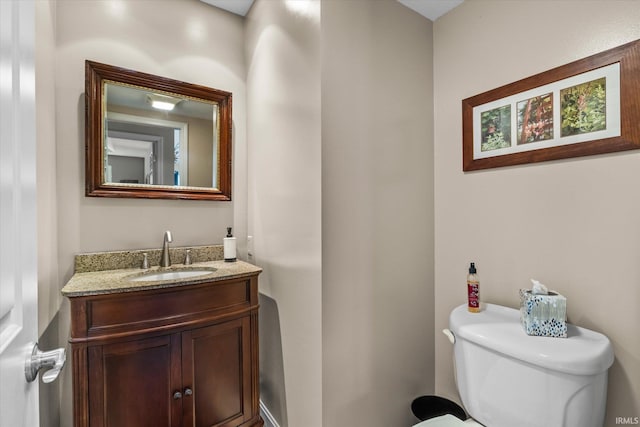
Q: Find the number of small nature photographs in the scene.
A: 3